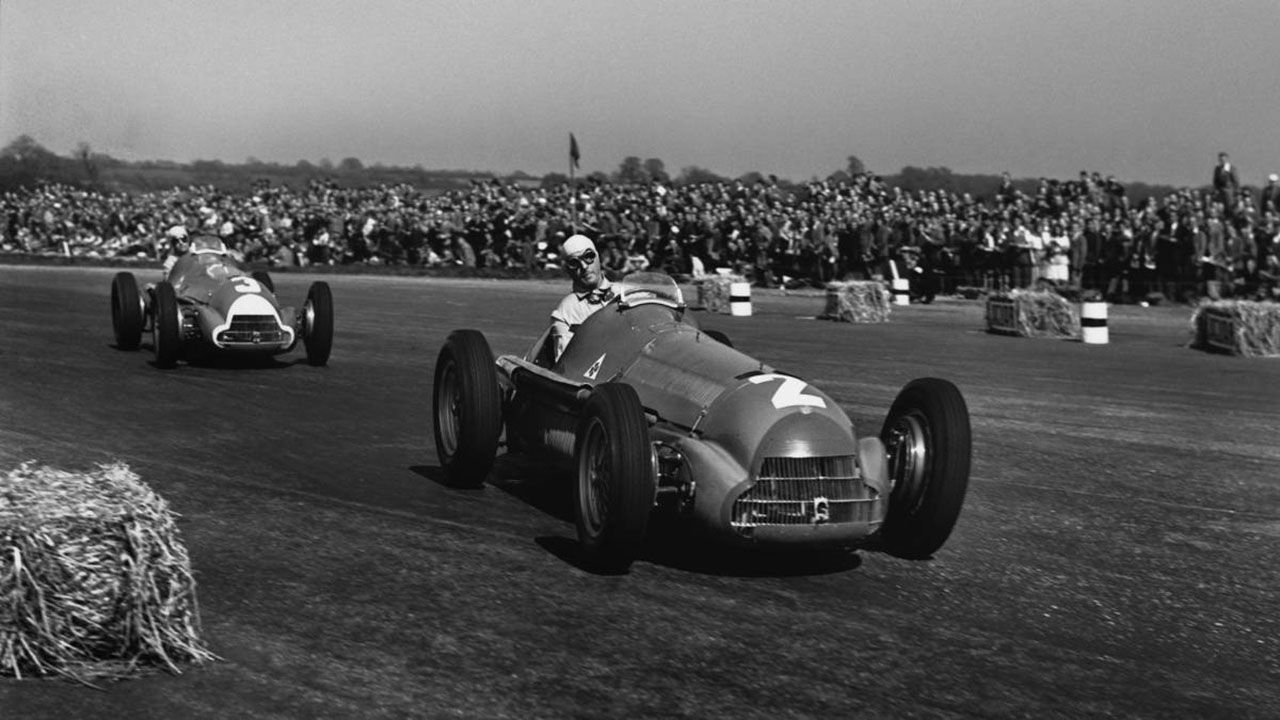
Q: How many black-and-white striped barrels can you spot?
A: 3